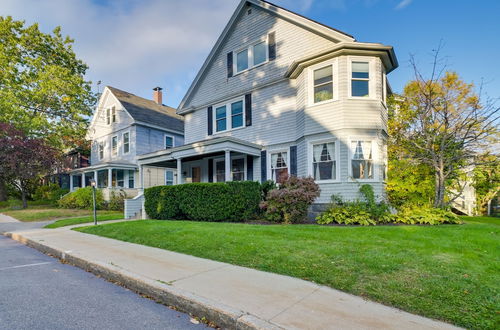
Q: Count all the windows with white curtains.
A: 3